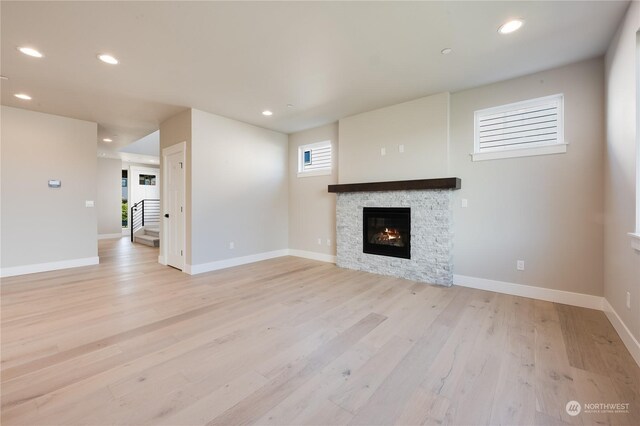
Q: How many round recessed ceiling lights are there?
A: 6